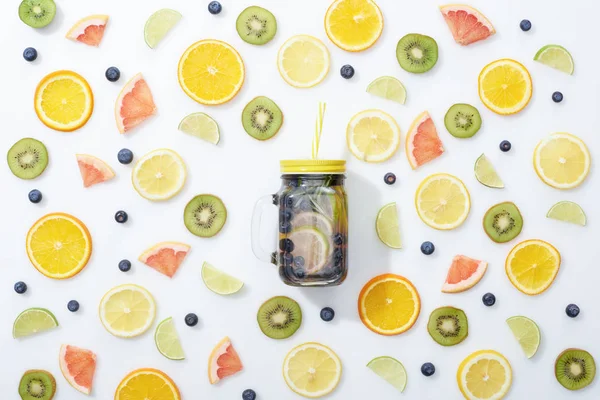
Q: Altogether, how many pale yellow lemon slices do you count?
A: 8